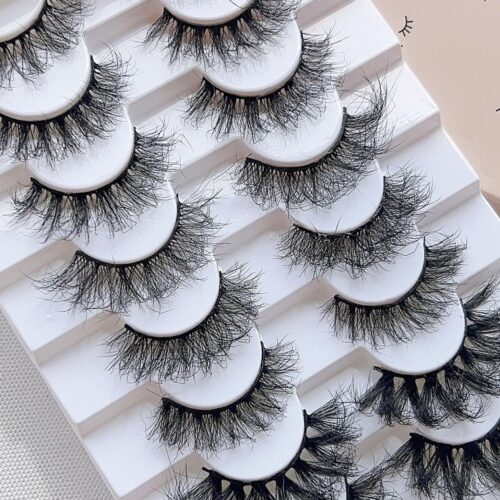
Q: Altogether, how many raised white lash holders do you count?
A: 14